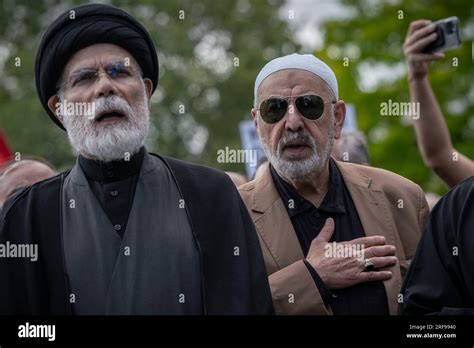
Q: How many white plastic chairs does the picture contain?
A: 0